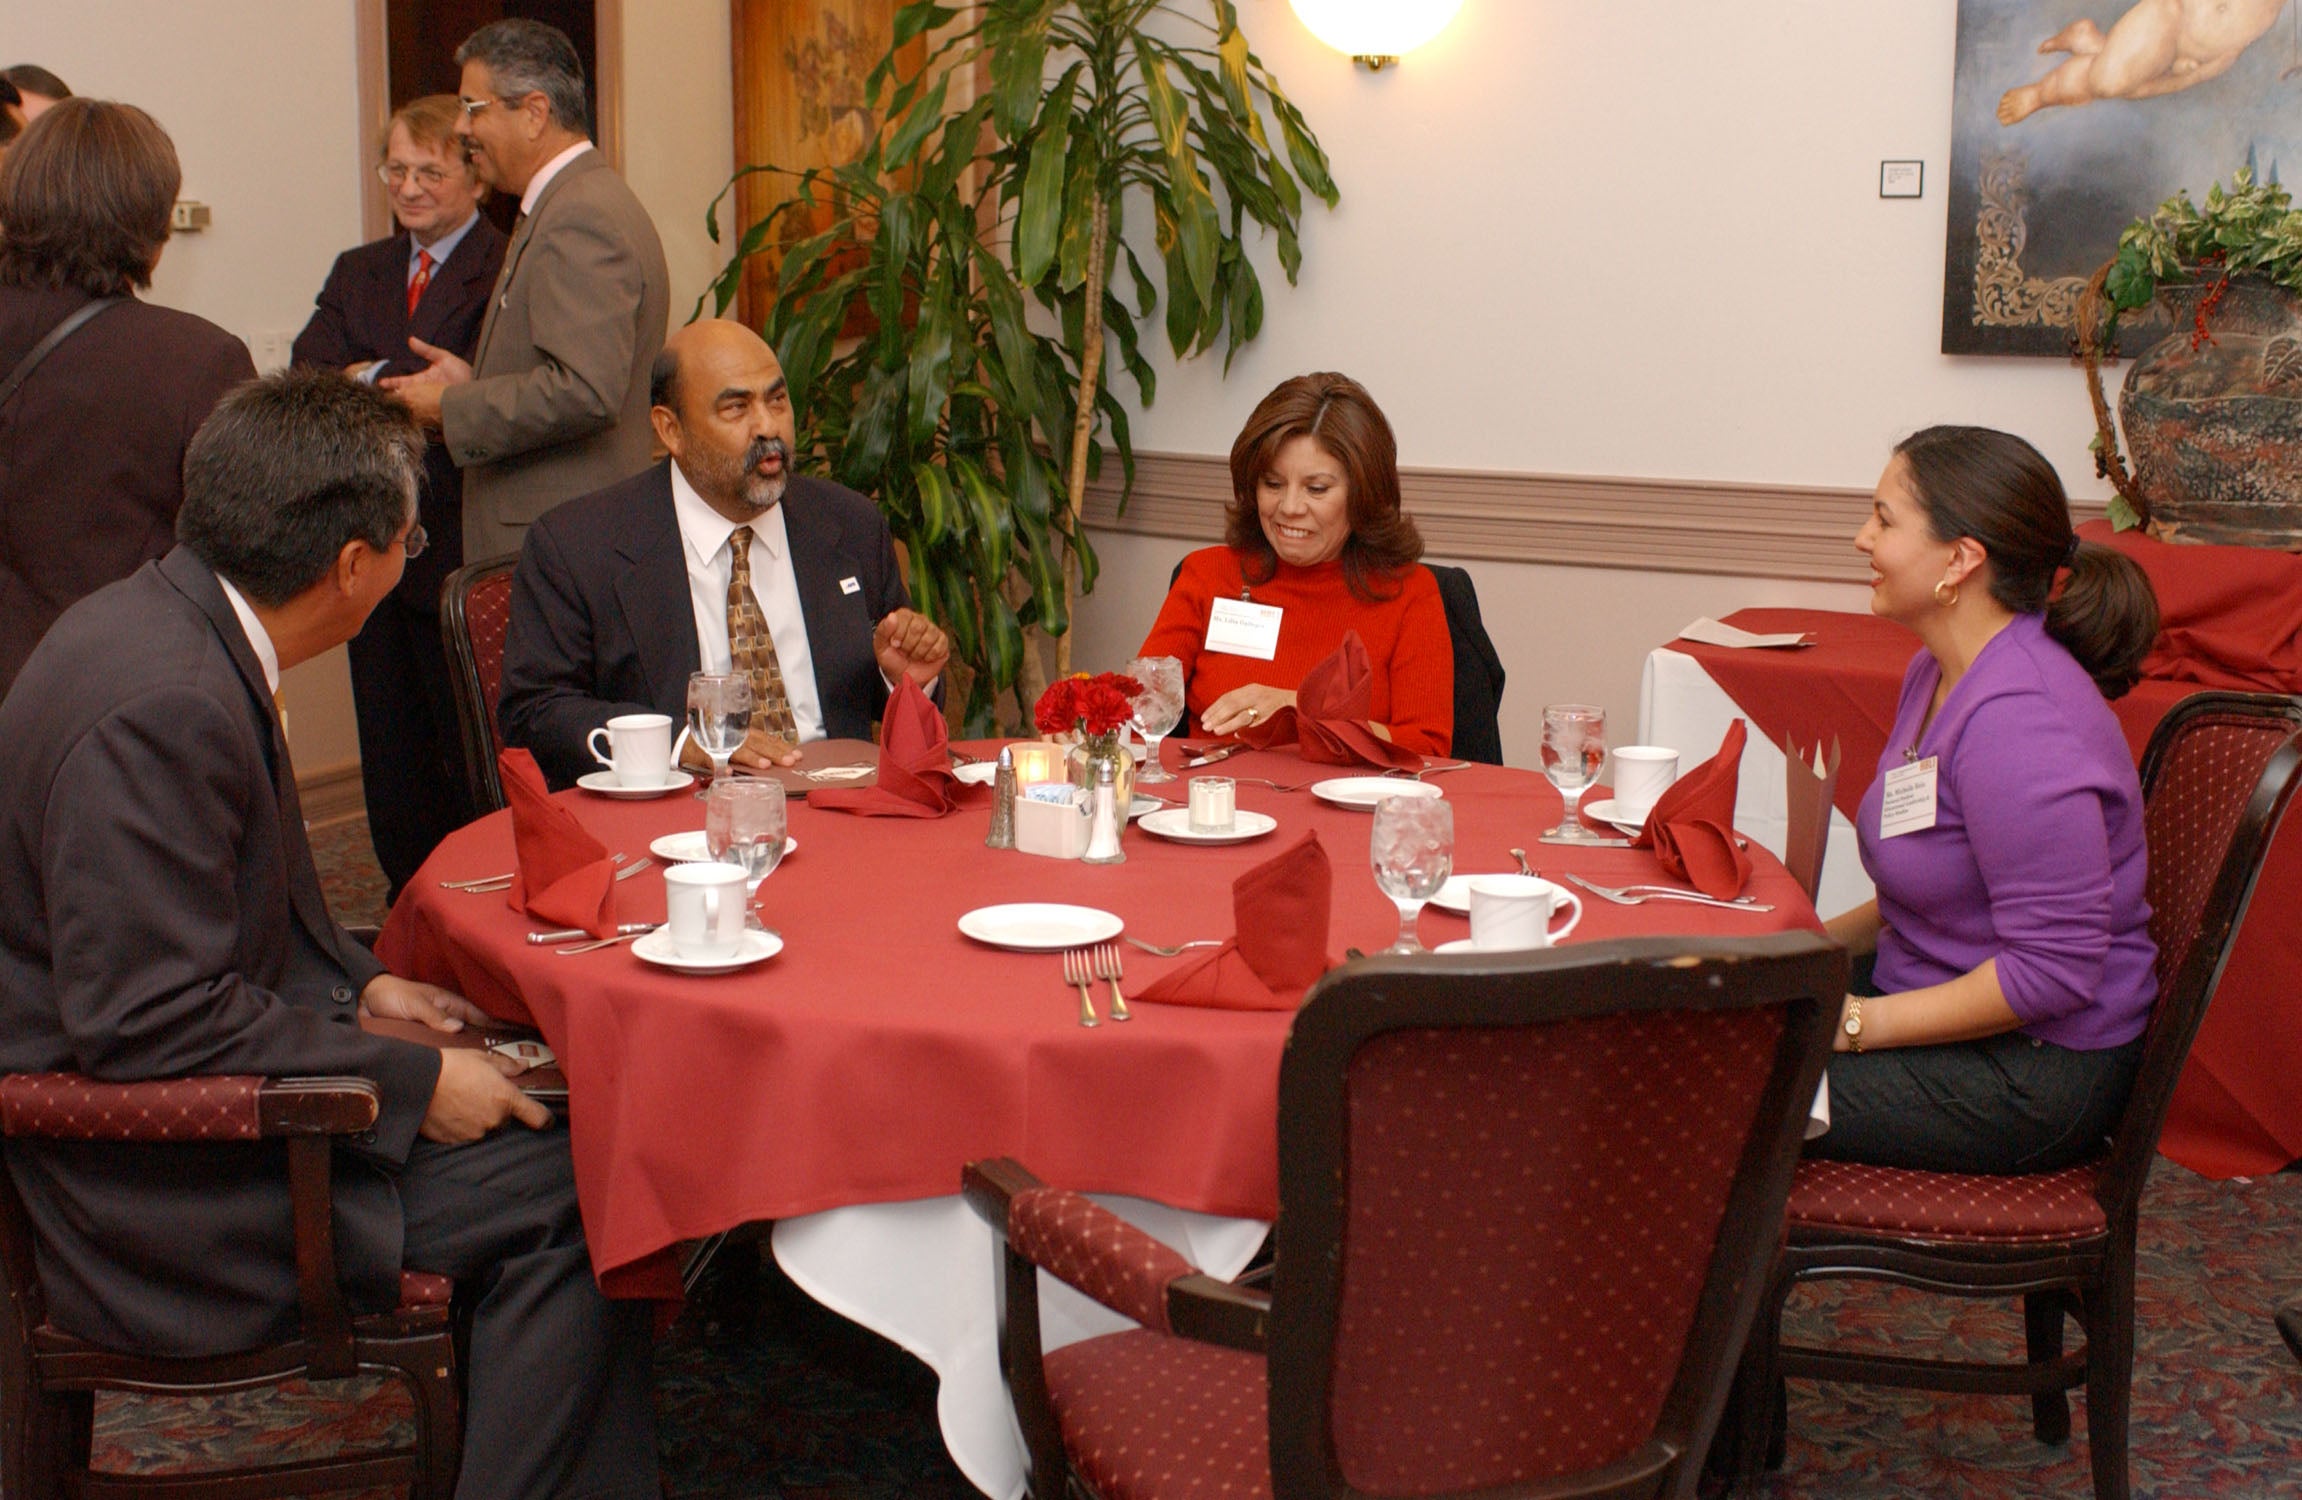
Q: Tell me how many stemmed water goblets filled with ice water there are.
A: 5